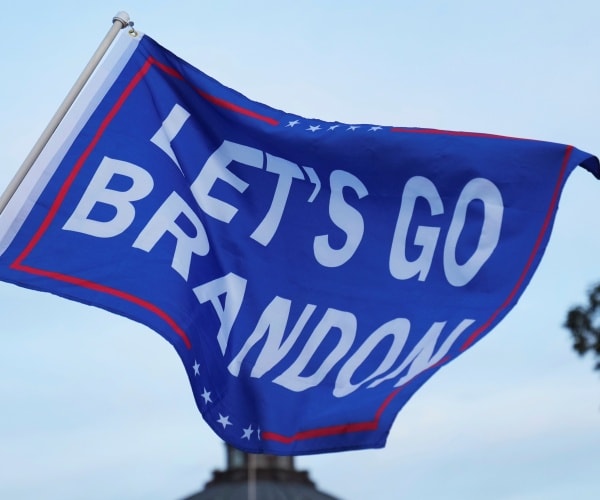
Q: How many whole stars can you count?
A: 9